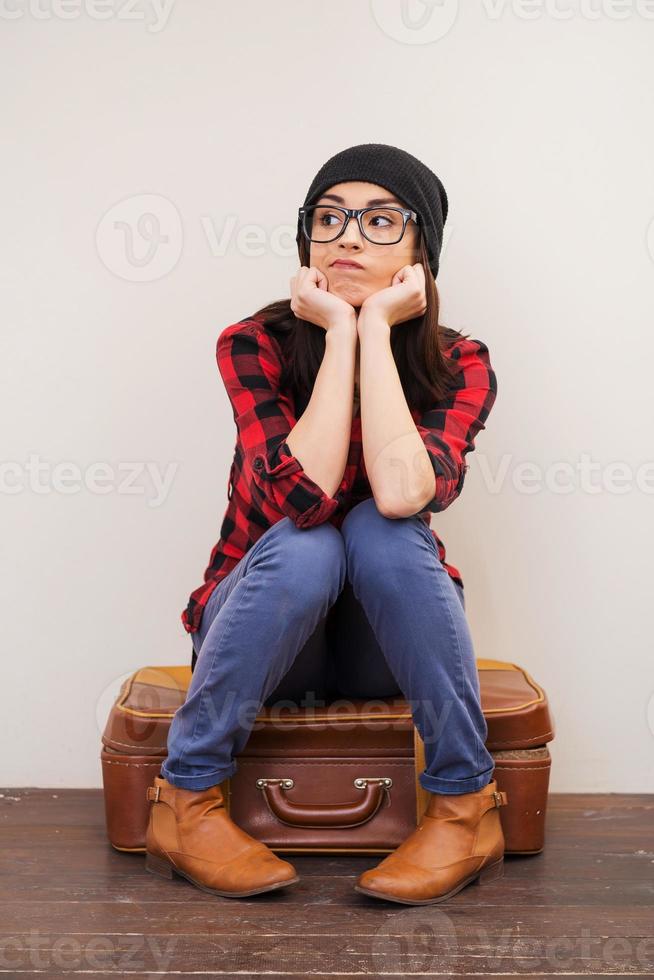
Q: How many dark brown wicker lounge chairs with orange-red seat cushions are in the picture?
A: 0